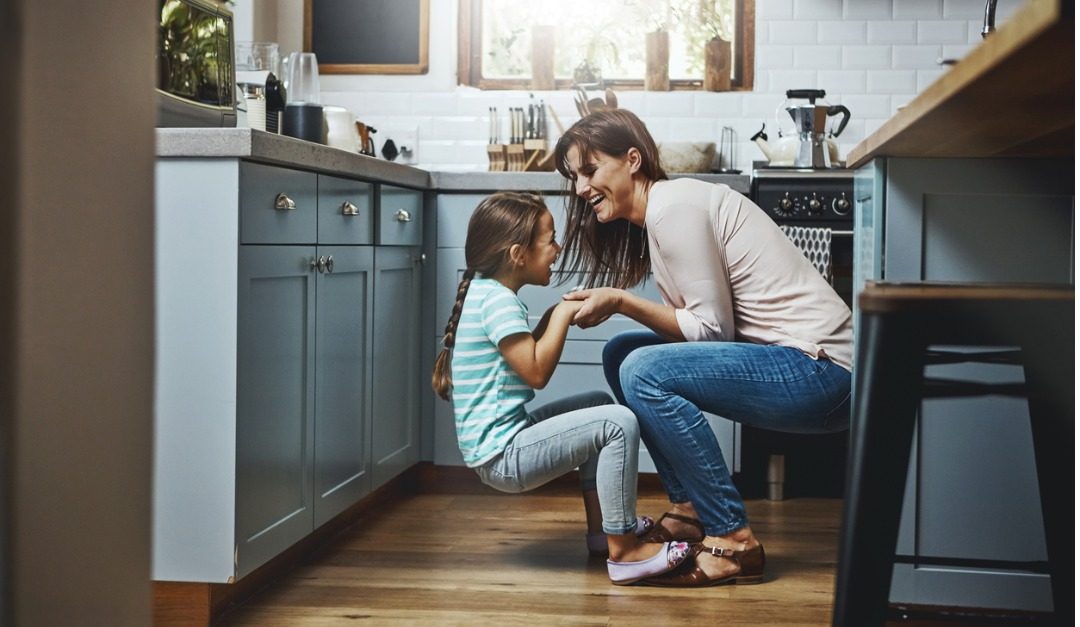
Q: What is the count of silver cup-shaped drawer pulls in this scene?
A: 3